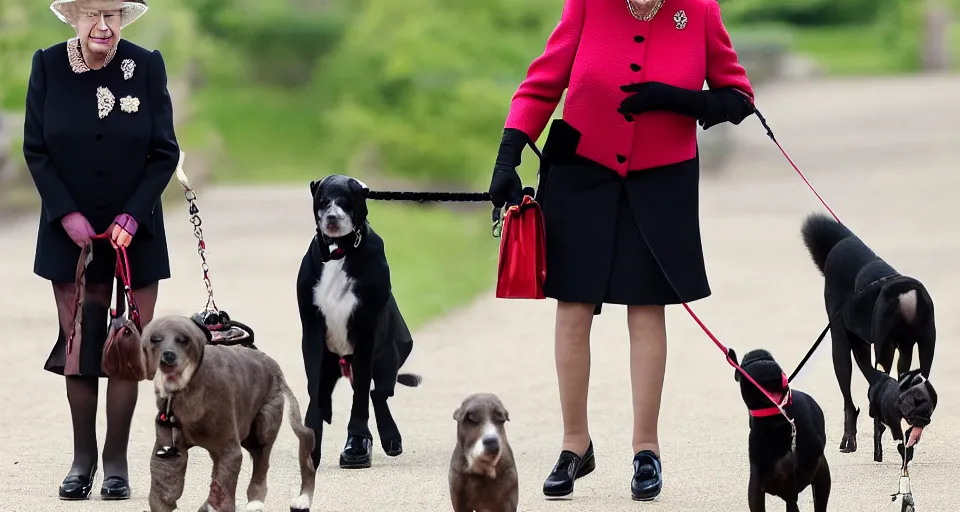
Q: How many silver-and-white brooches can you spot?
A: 4